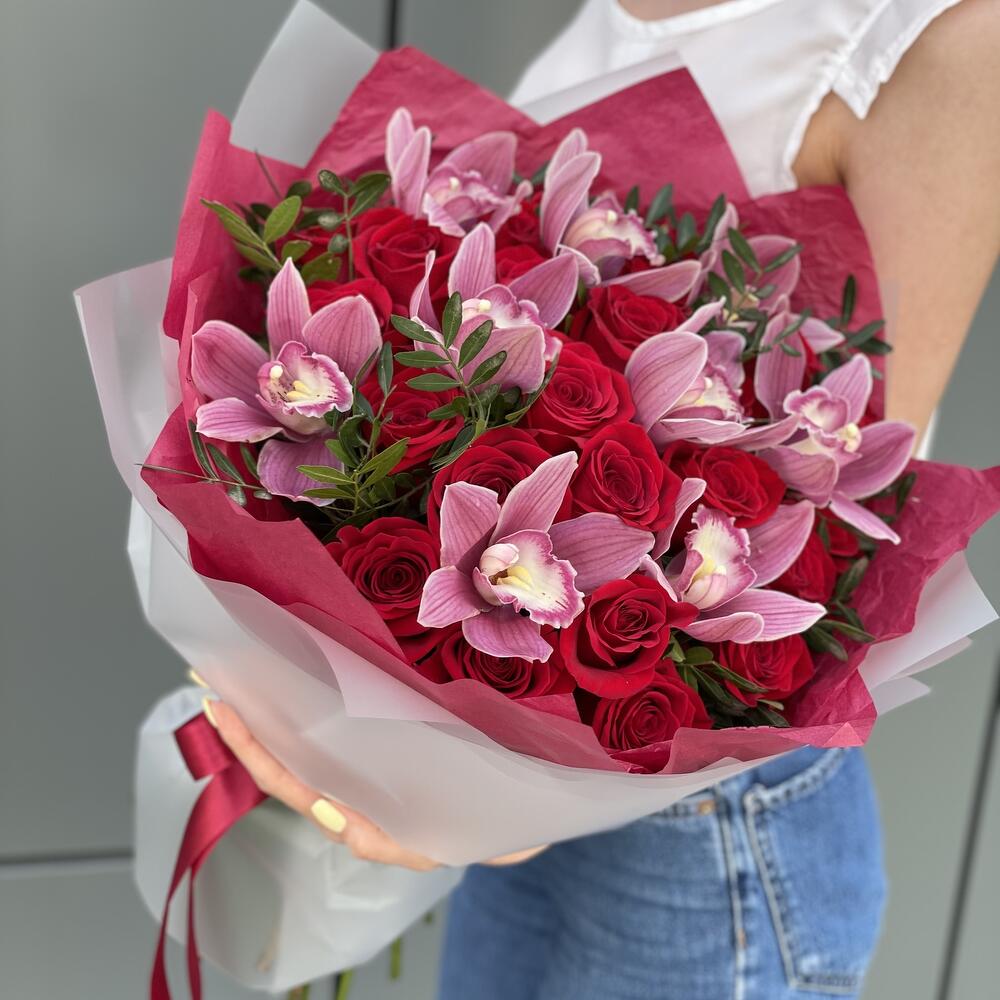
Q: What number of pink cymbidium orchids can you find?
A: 9